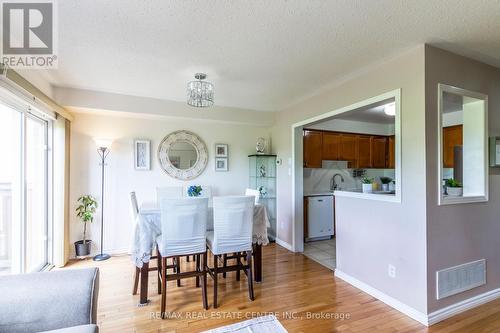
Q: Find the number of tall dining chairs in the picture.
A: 6